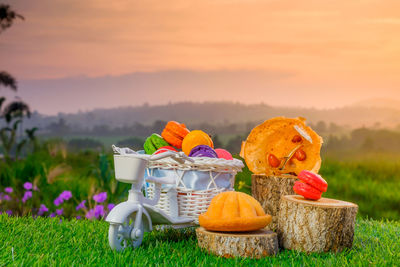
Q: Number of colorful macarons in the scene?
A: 7